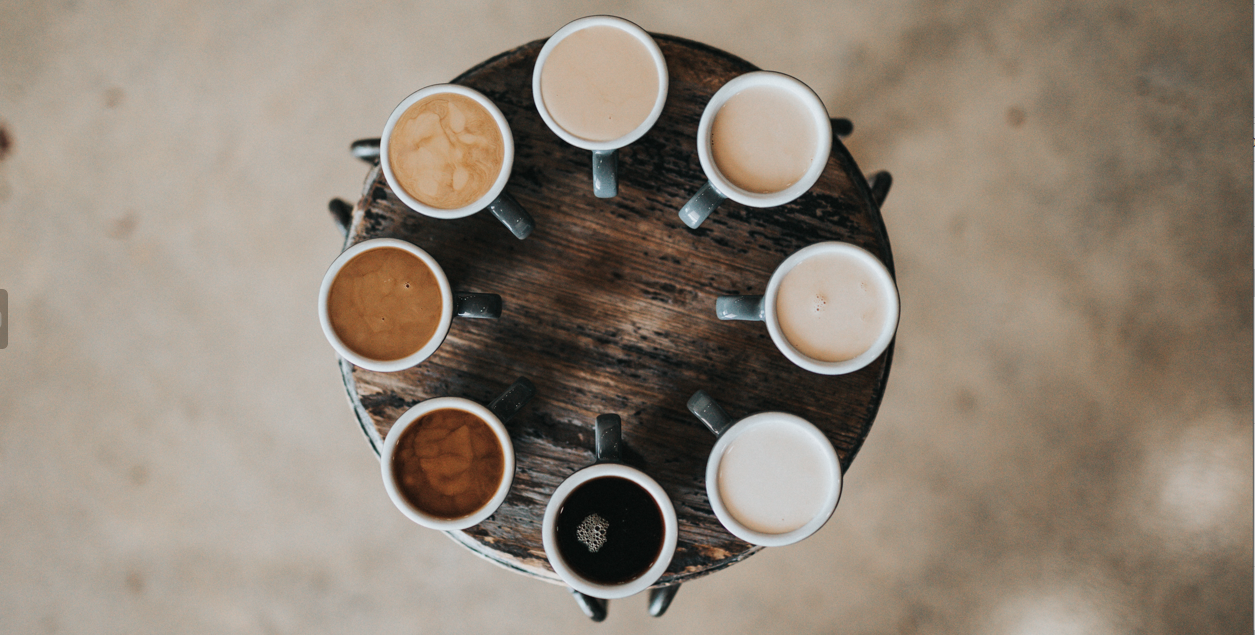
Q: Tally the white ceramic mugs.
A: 8